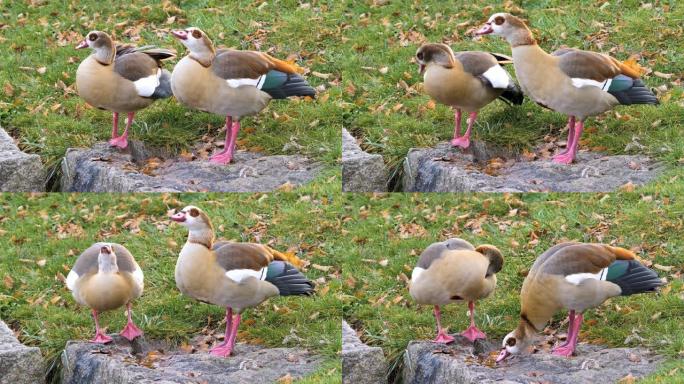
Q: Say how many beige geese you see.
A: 8